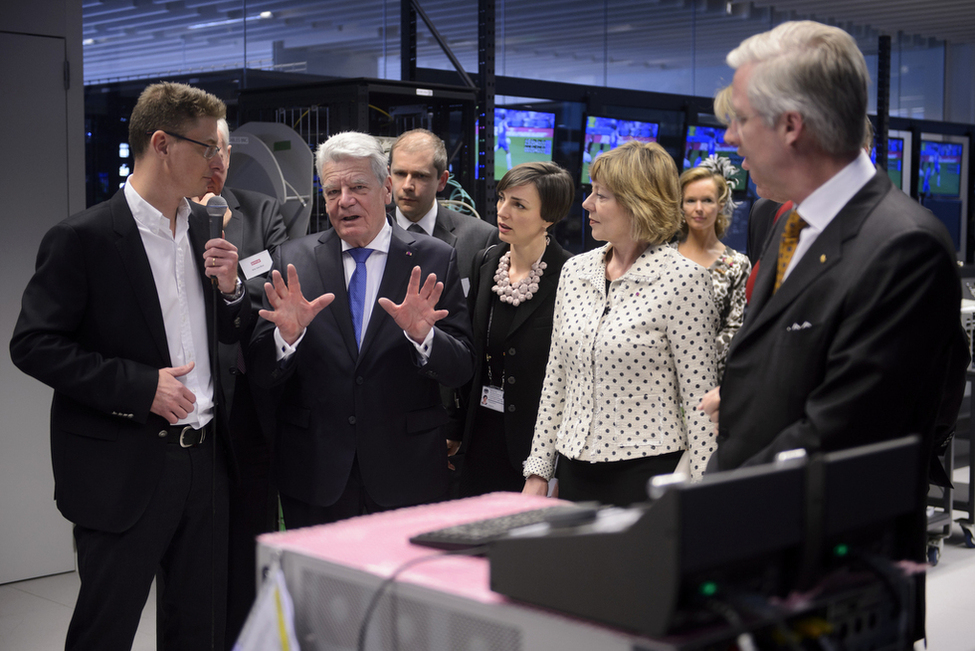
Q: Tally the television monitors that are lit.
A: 5